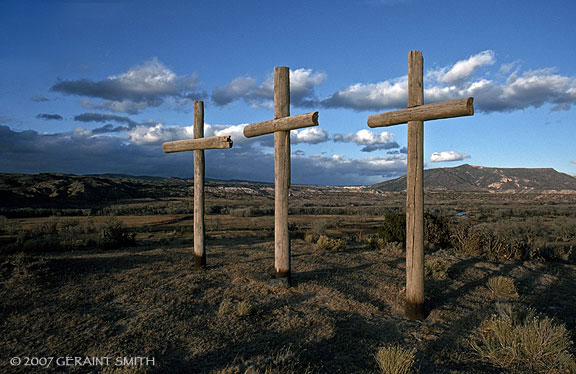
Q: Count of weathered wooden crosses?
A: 3